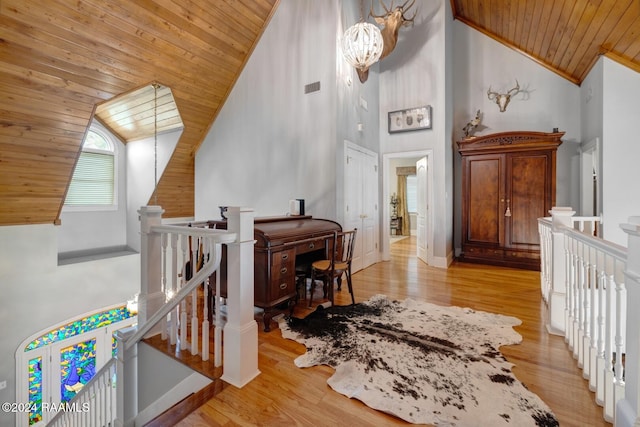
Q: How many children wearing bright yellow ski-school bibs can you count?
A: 0